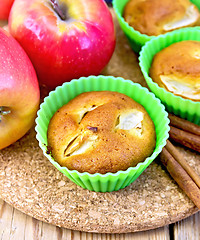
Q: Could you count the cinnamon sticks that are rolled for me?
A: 2